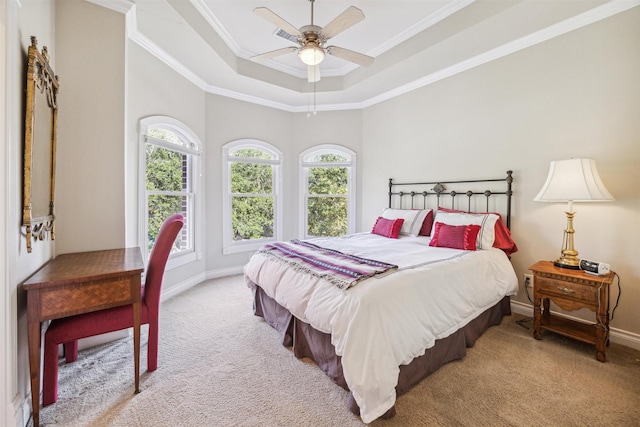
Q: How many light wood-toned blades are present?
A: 5